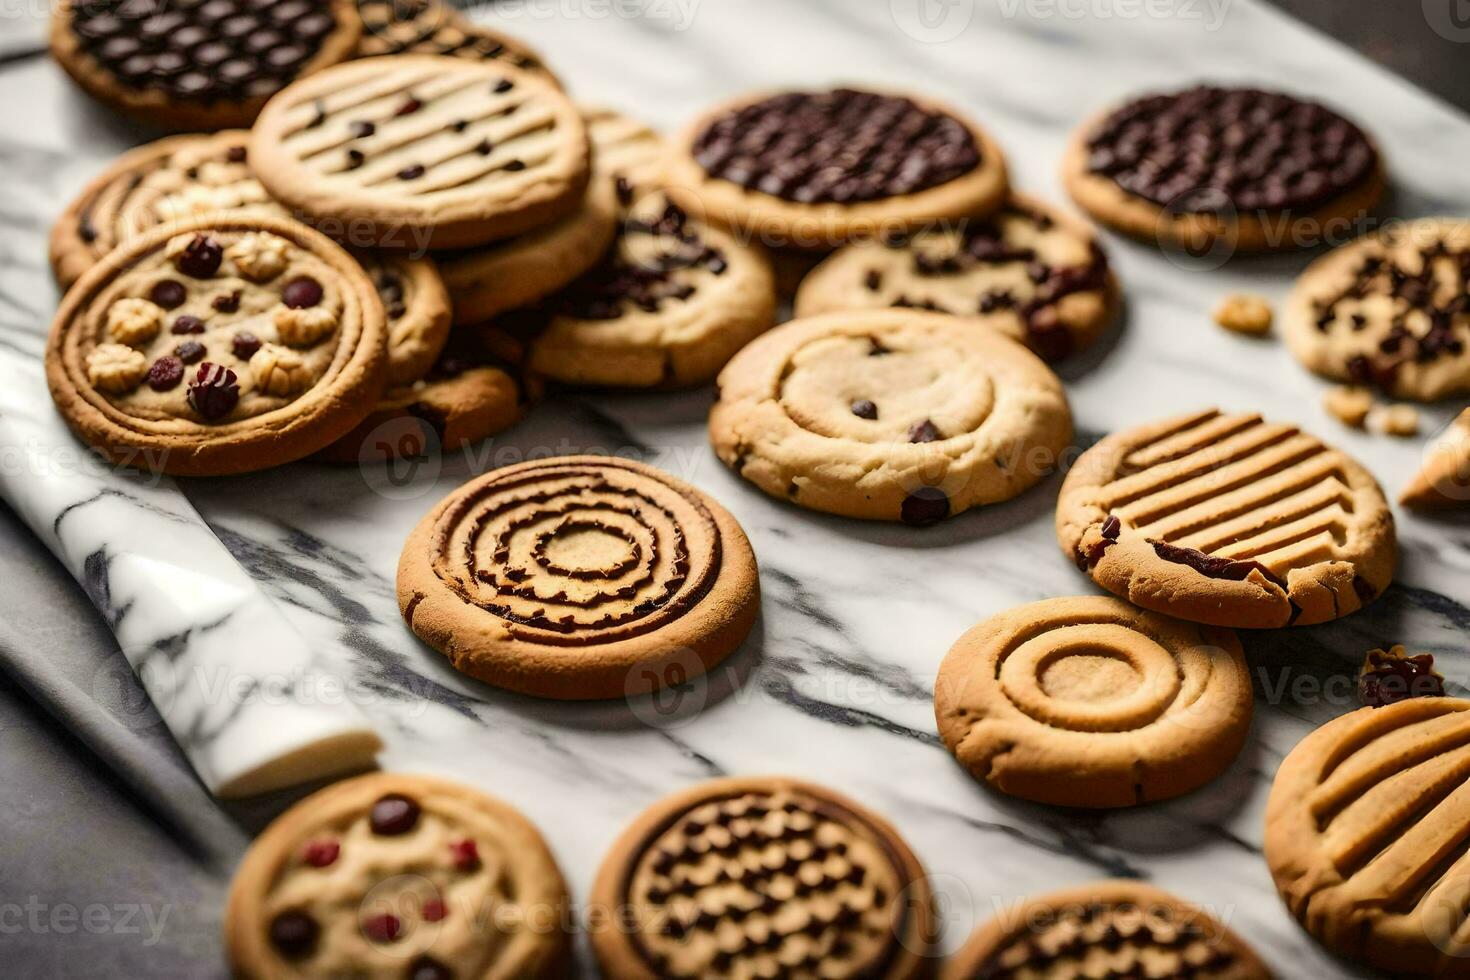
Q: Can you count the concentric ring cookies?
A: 2